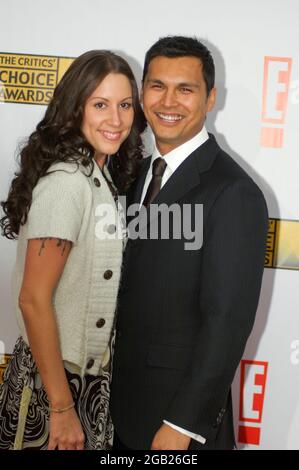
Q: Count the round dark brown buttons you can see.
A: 5